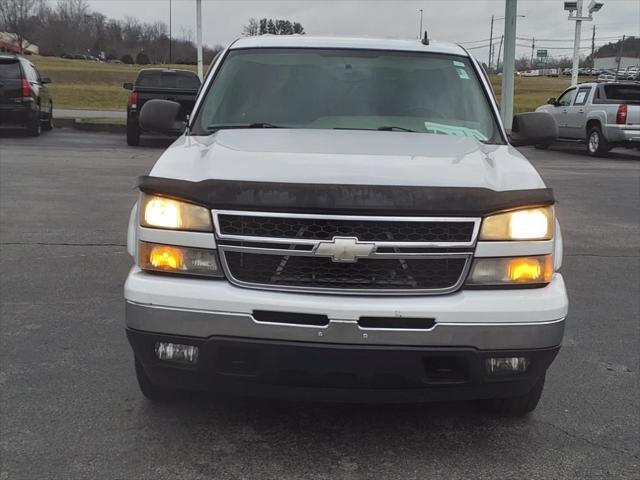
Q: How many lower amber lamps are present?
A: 2